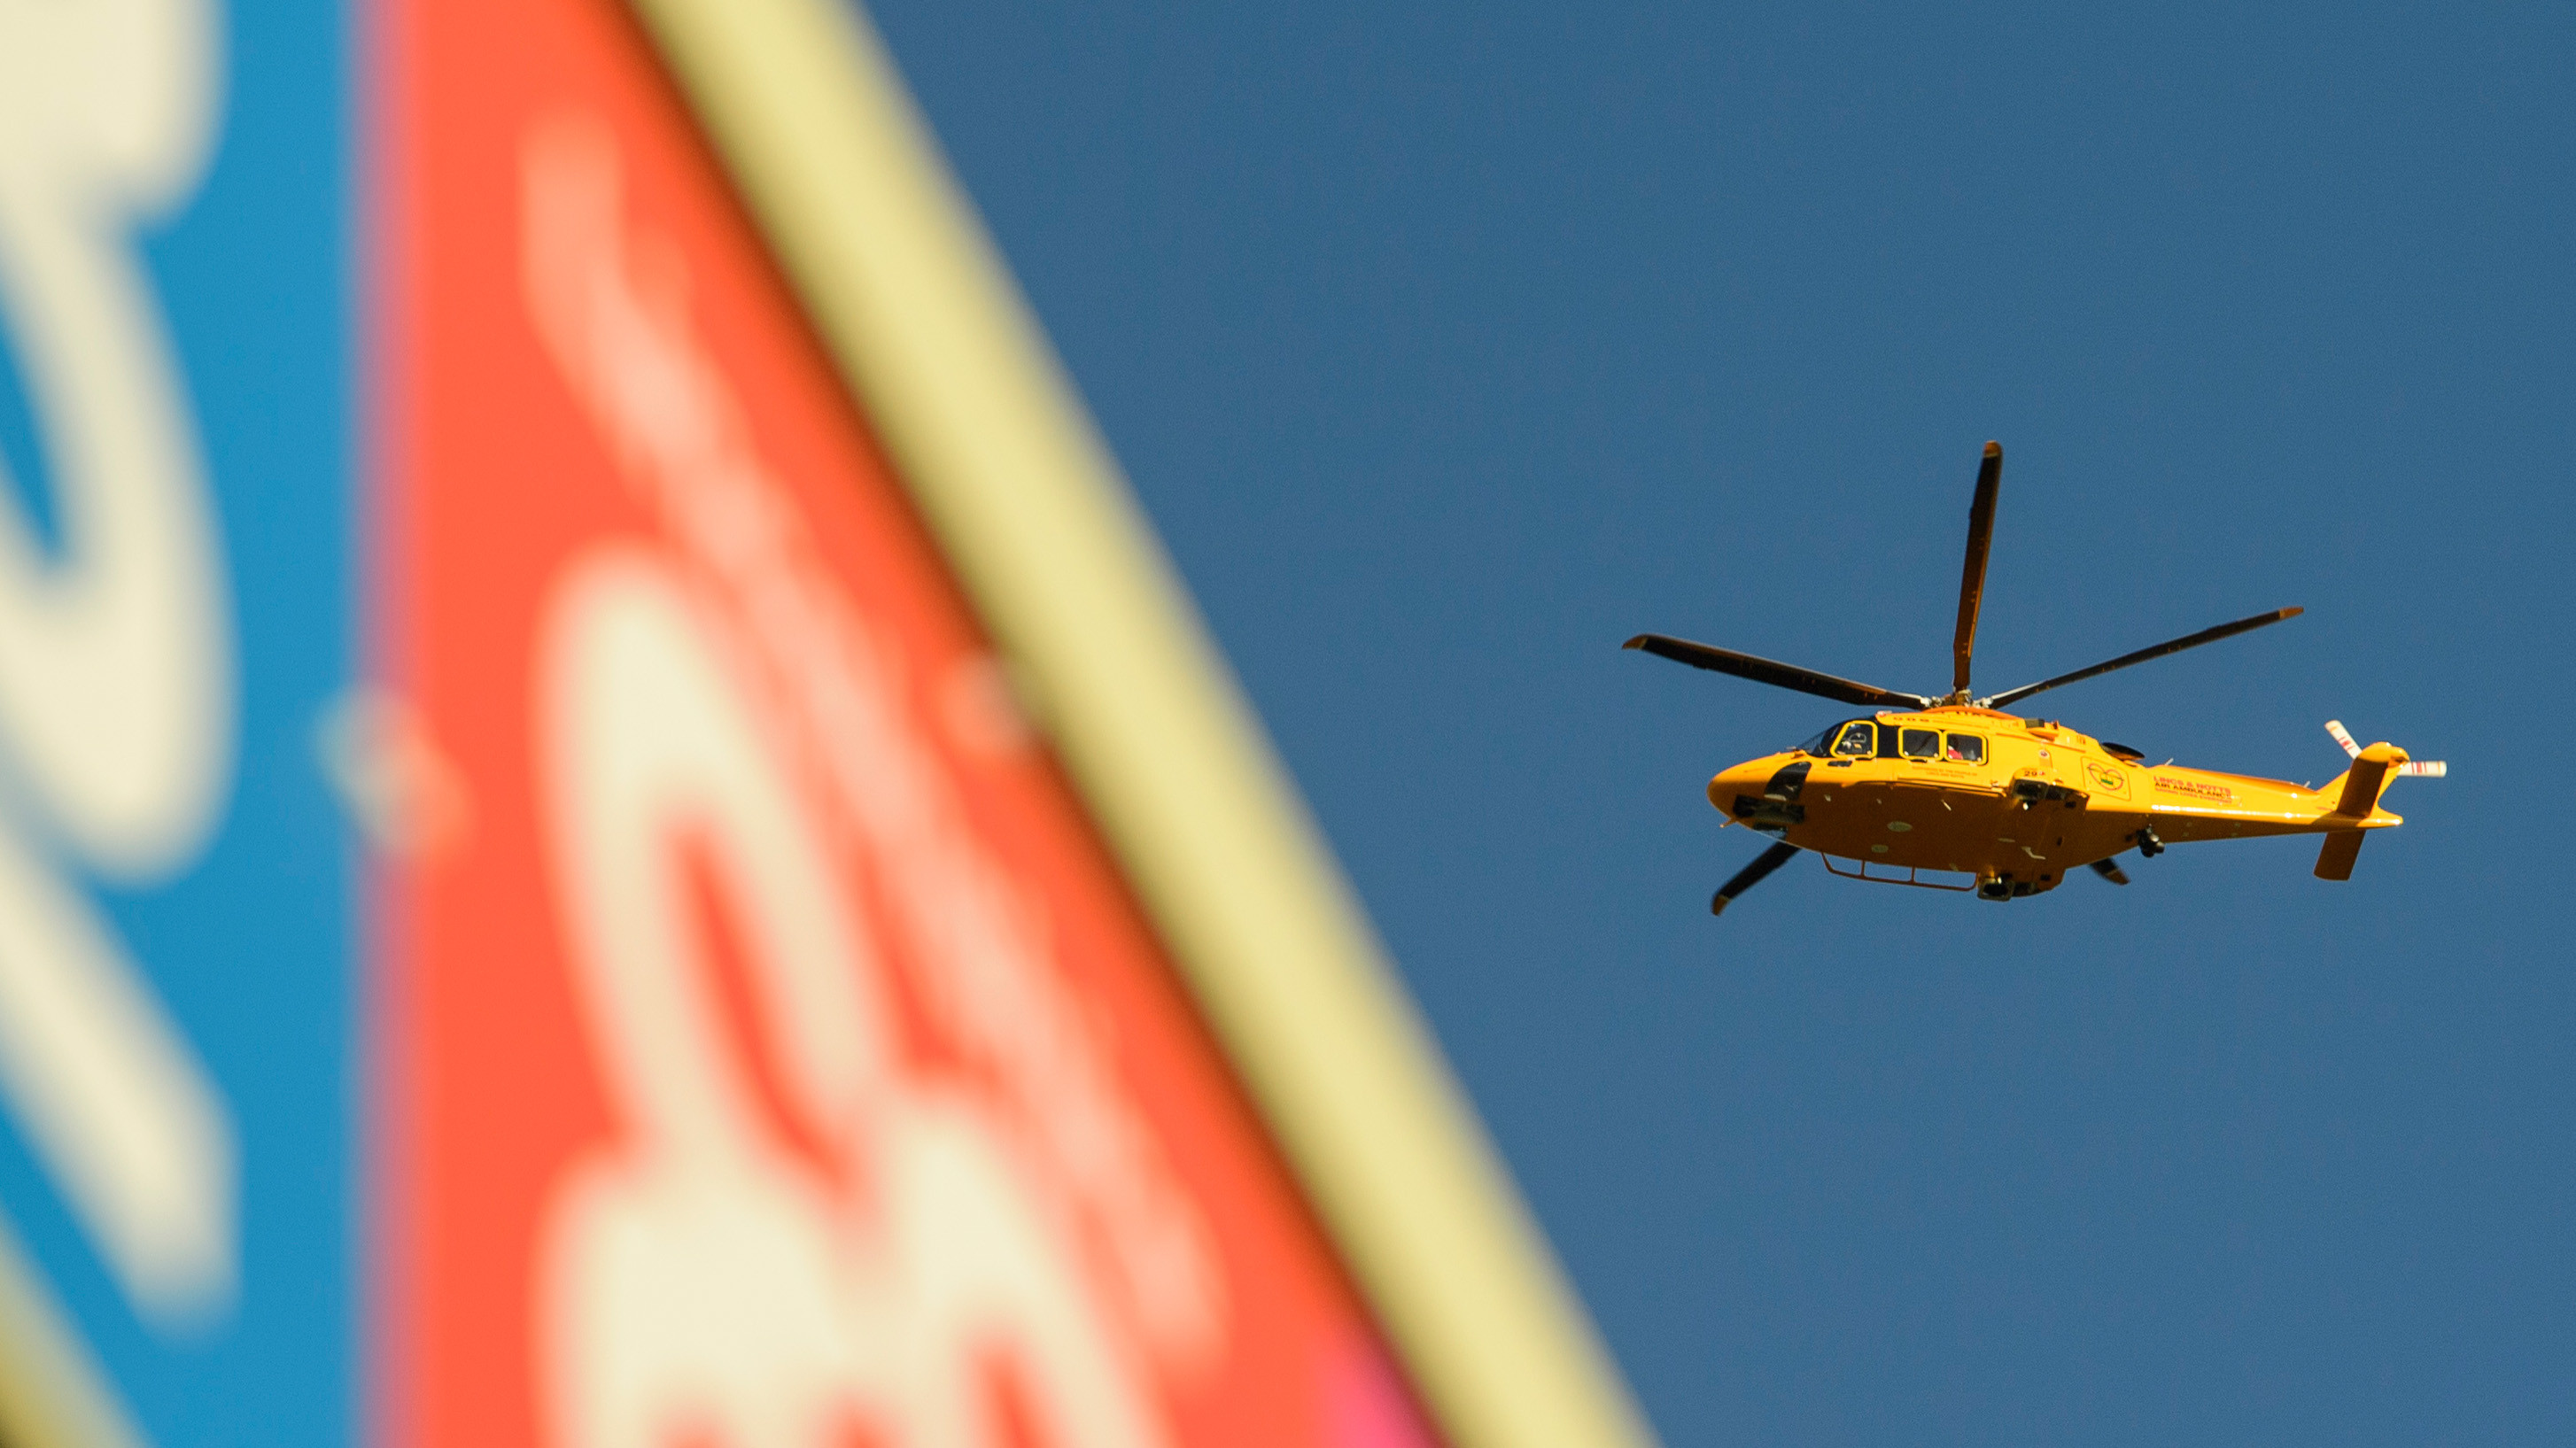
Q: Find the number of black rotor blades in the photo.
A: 5